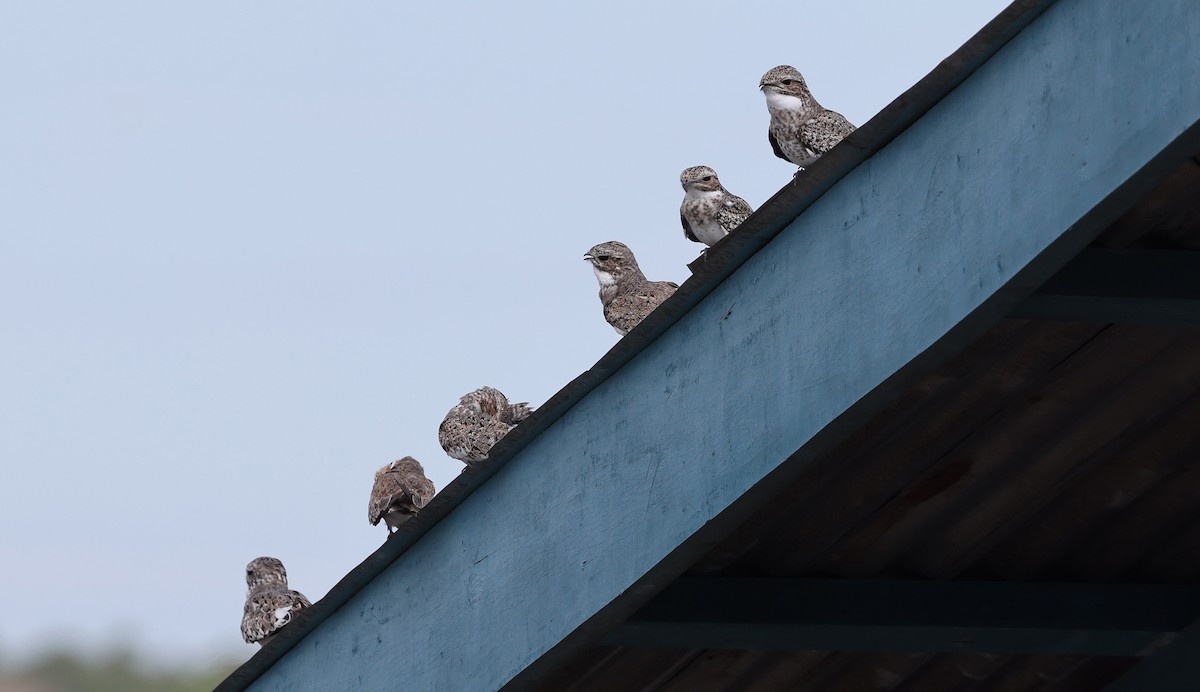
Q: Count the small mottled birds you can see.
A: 6